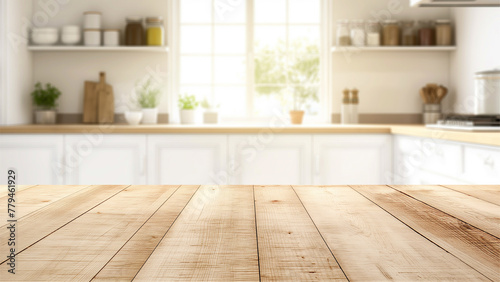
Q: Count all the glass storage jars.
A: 9